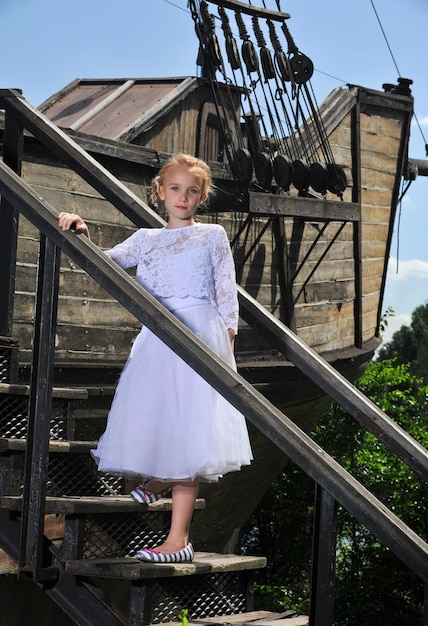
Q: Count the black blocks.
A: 12